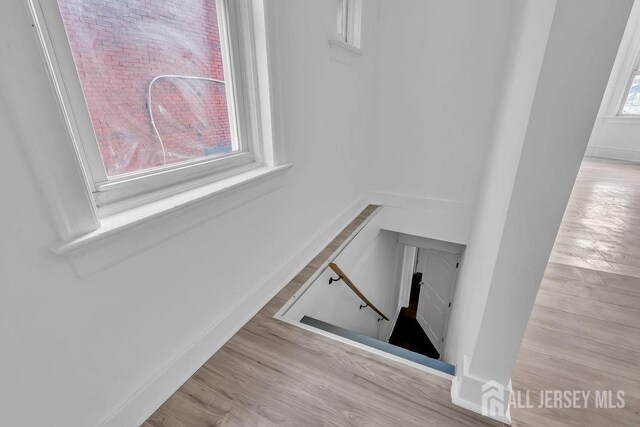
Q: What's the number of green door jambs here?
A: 0